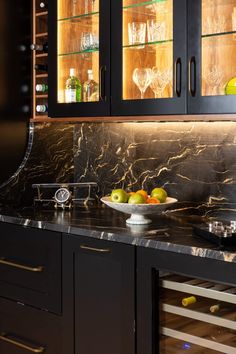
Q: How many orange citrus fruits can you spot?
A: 3